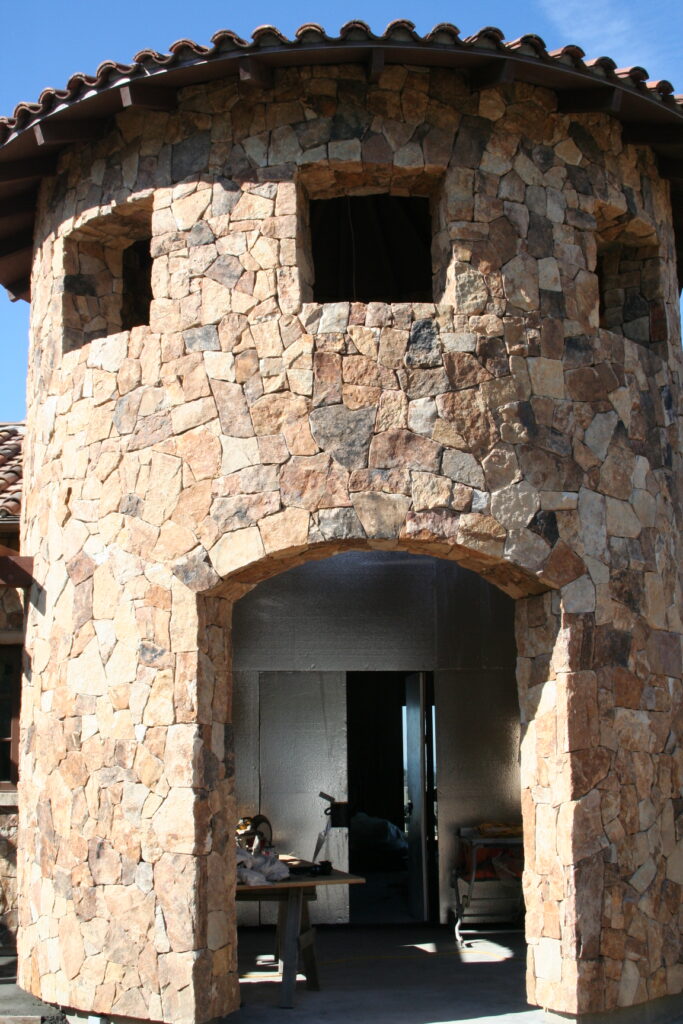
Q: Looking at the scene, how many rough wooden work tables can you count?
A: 1